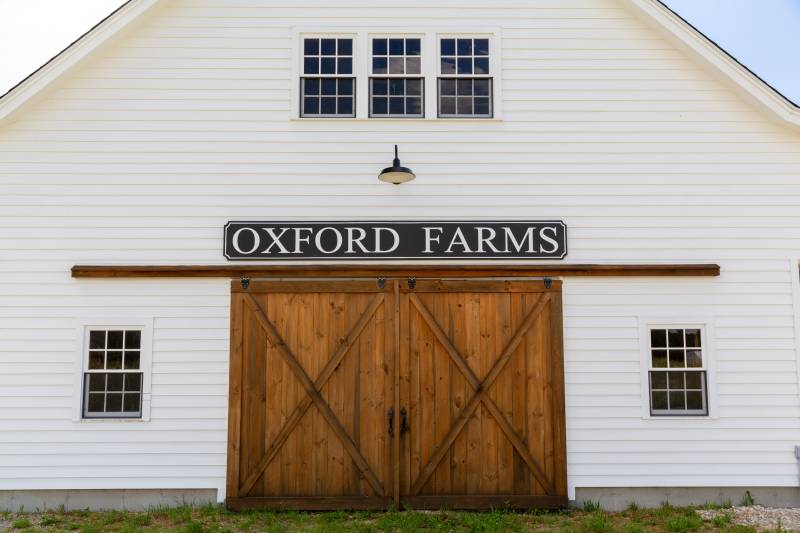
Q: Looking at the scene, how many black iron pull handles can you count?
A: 2